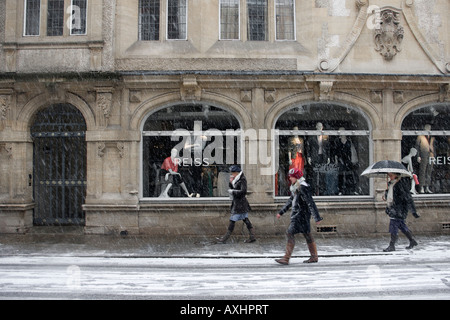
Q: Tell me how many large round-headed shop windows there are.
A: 3